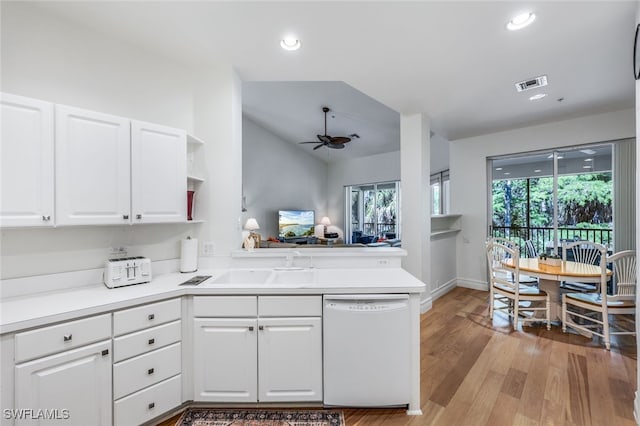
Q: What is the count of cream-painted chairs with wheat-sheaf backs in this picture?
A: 4